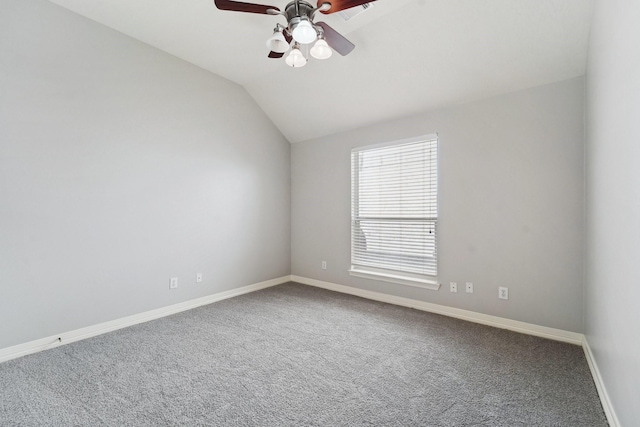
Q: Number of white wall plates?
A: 6